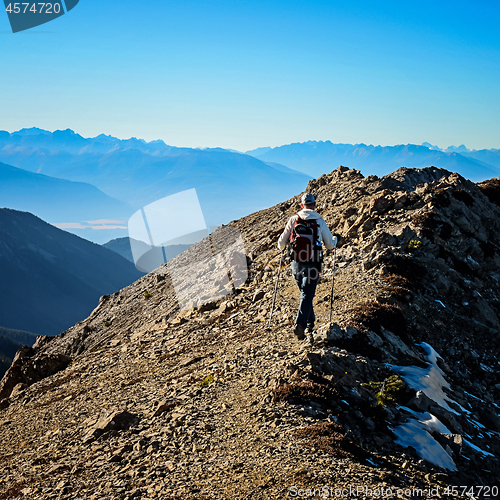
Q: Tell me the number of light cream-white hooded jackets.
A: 1